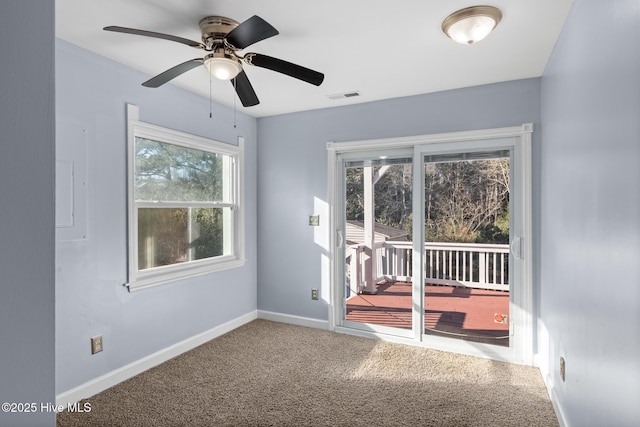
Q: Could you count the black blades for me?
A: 5